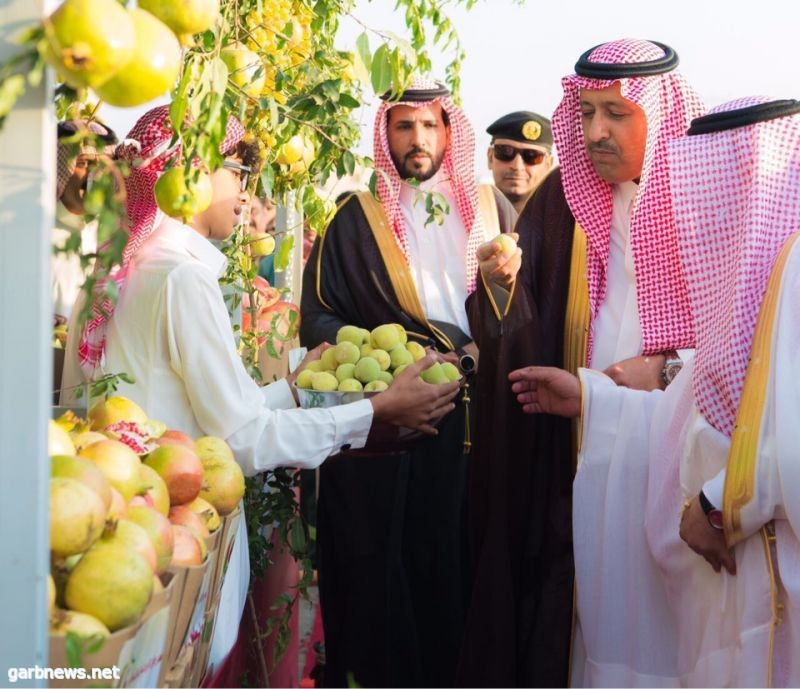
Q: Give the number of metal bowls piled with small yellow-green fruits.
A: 1